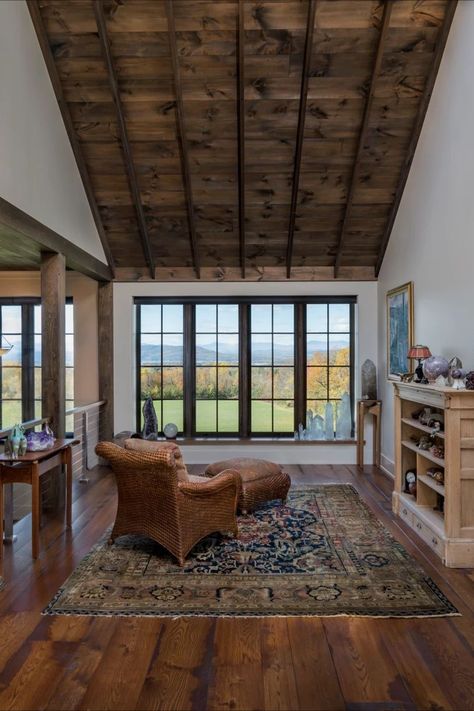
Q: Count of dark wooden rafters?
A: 7